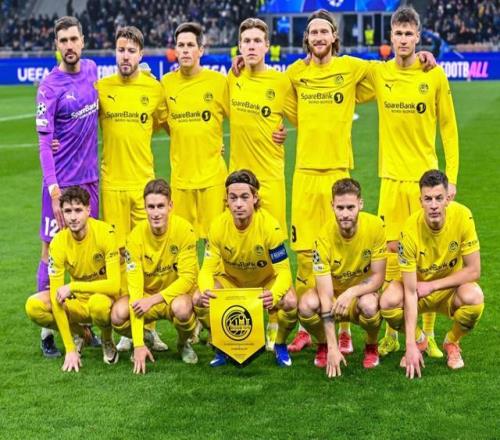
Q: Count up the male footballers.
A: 11